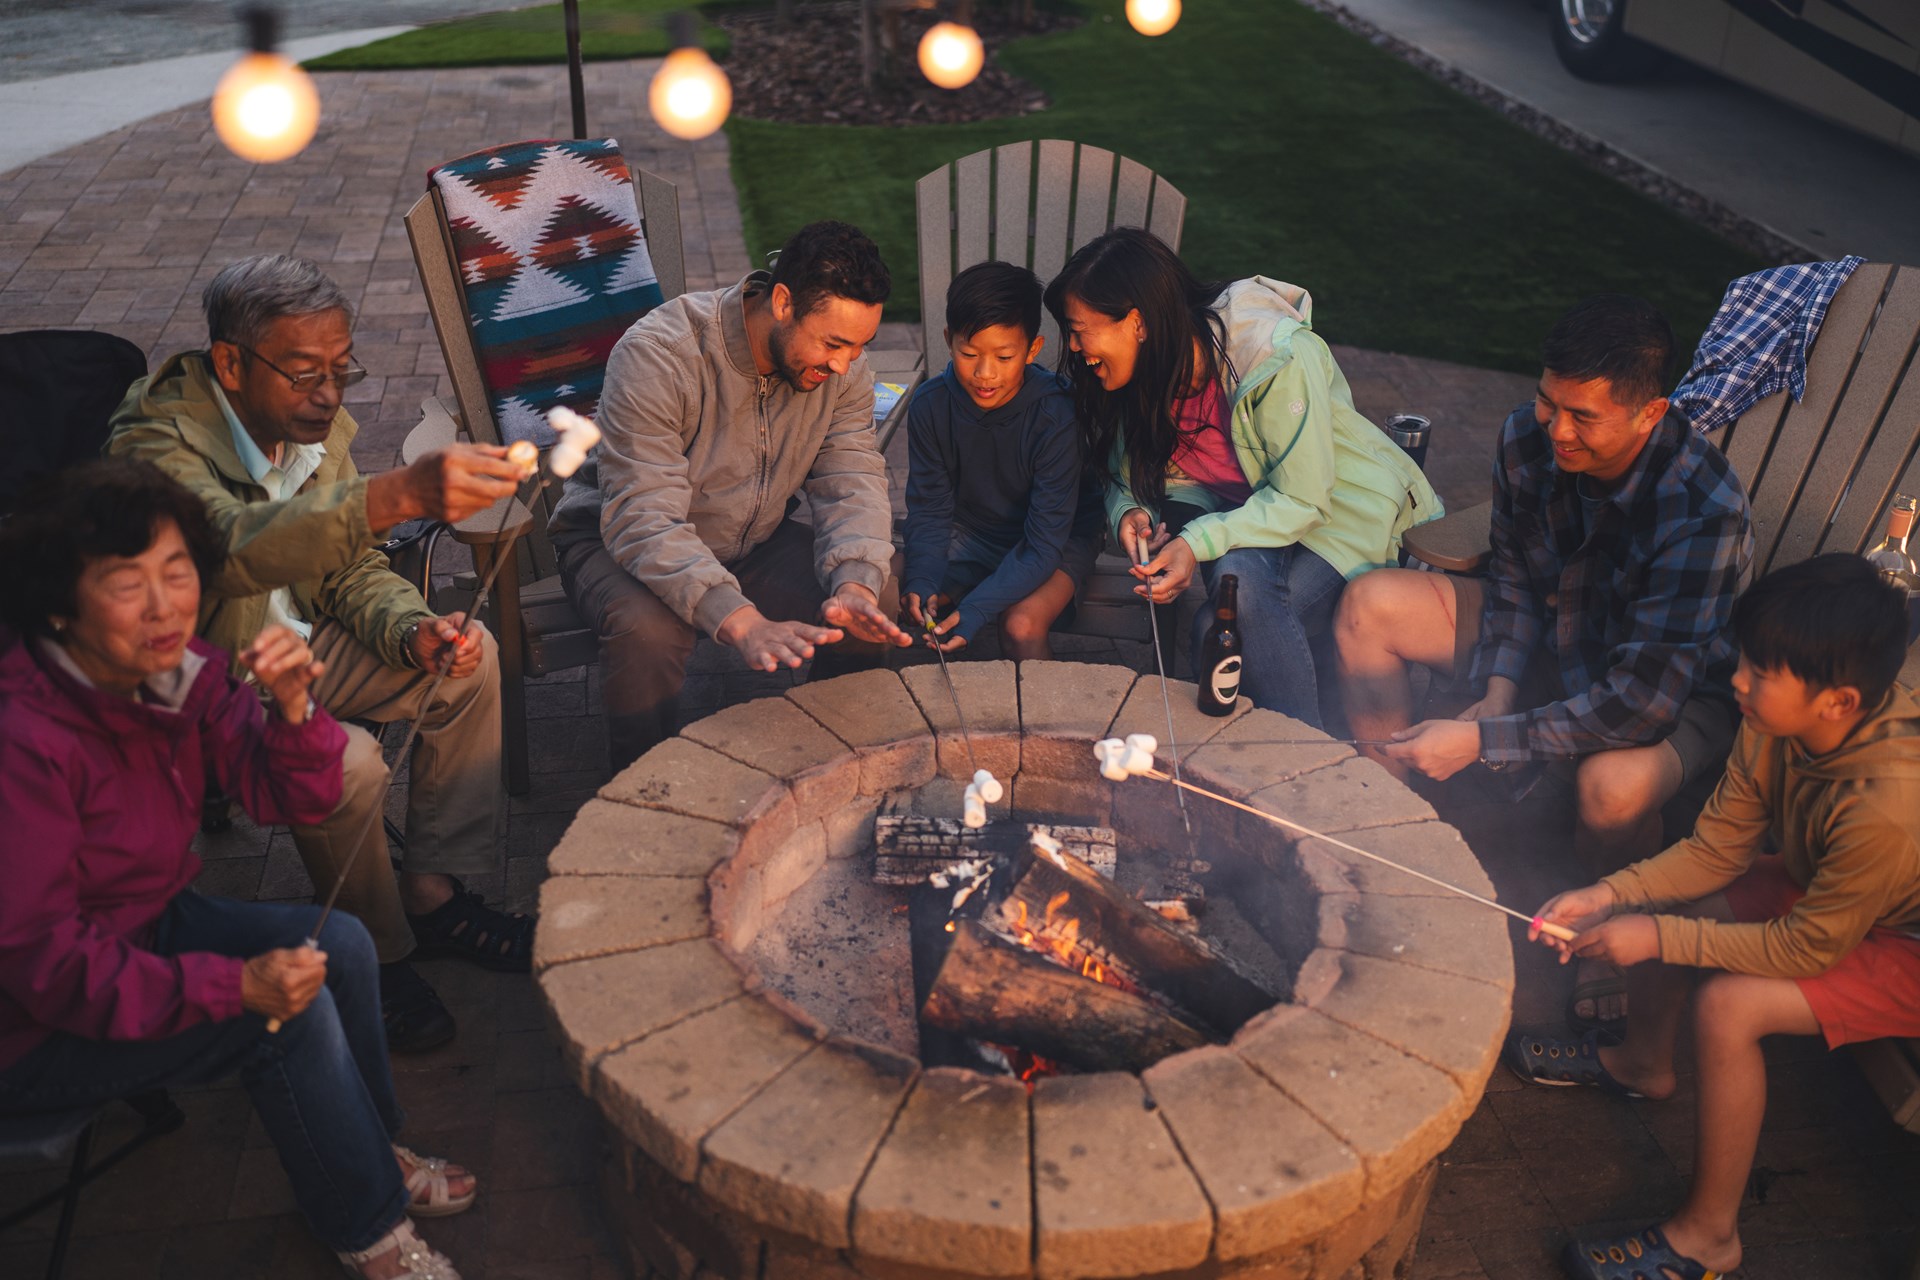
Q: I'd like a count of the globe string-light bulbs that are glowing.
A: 4